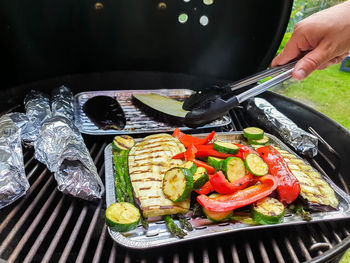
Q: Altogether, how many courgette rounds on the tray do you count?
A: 13